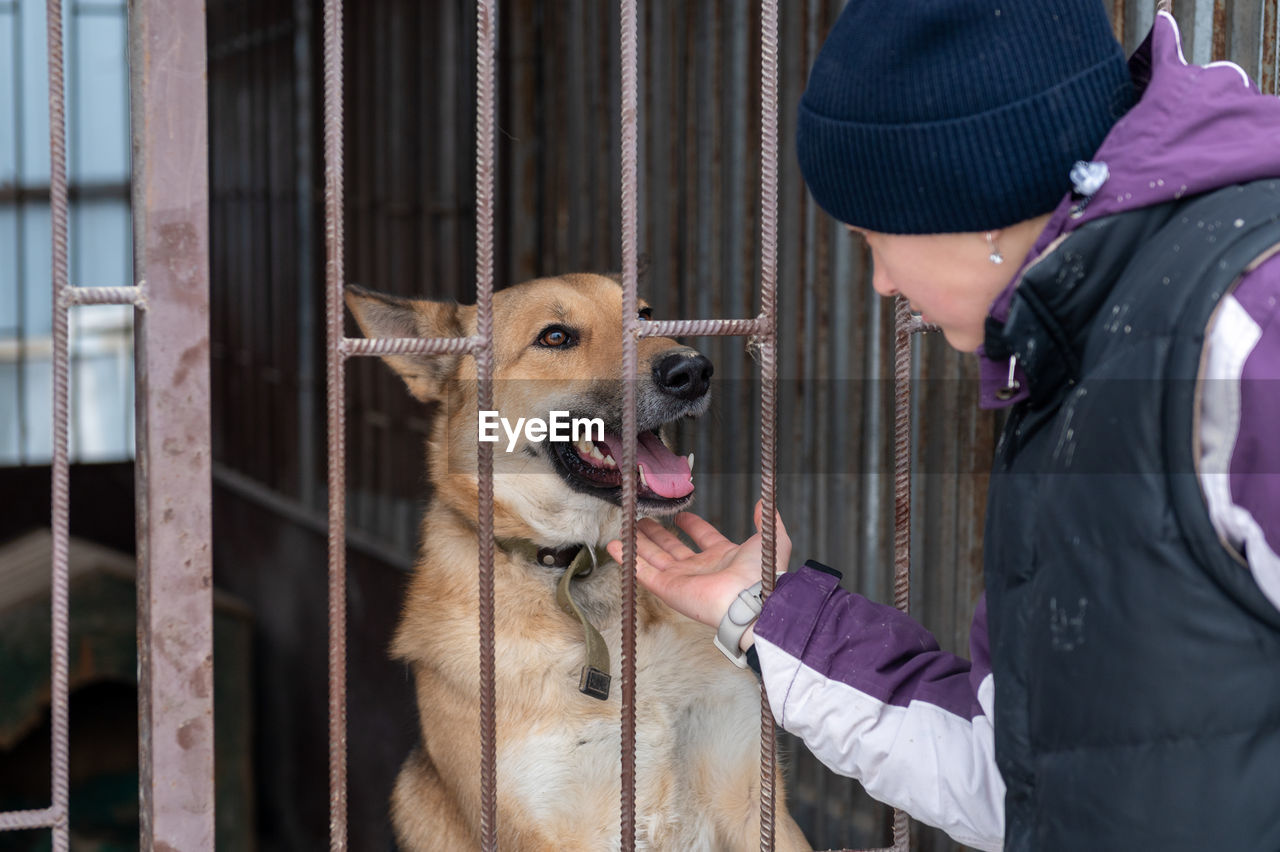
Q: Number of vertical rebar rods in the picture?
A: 6